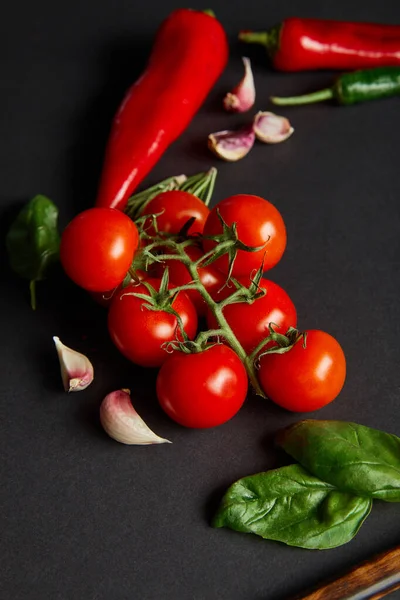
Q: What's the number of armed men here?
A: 0